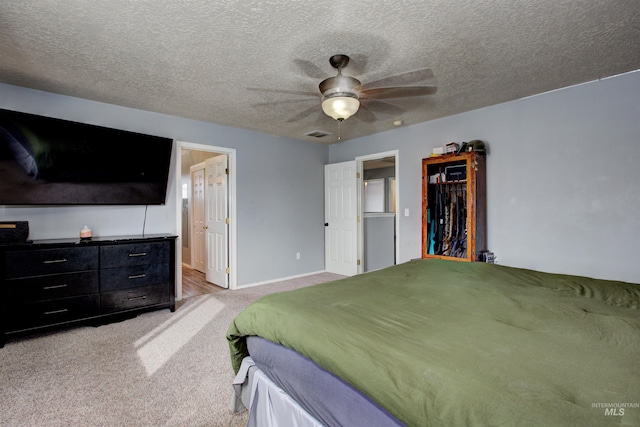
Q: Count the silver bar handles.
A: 6